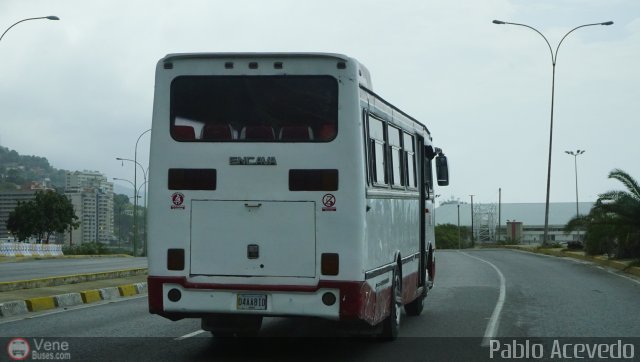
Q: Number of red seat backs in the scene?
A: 5